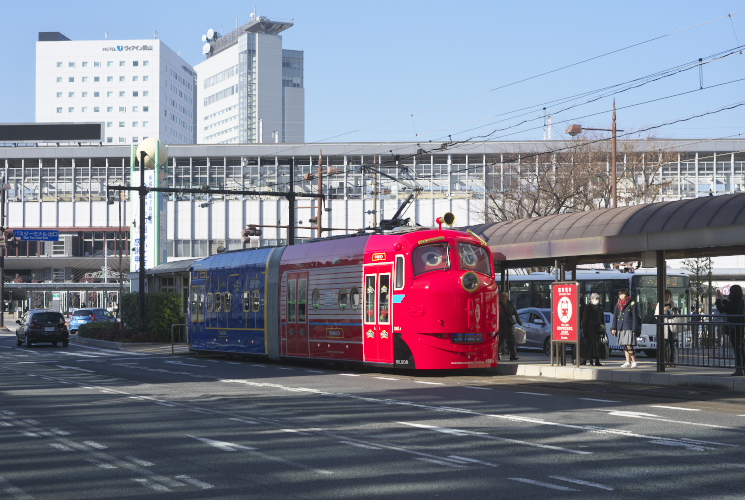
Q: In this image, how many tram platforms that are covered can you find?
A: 1